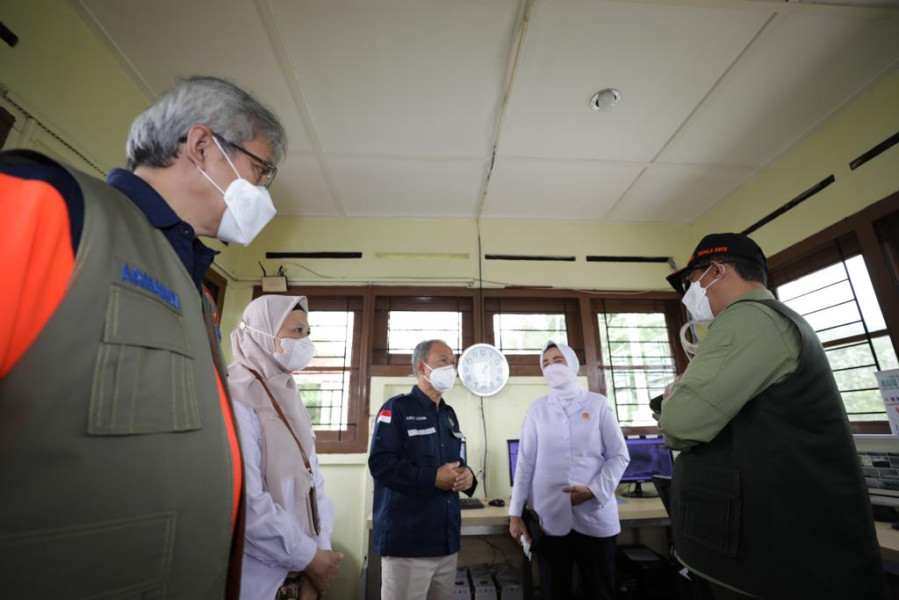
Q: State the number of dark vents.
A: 6